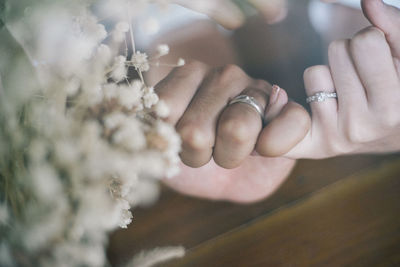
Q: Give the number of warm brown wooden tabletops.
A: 1